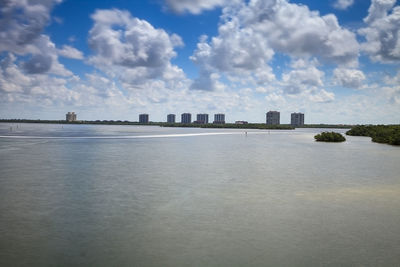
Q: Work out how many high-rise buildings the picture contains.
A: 8